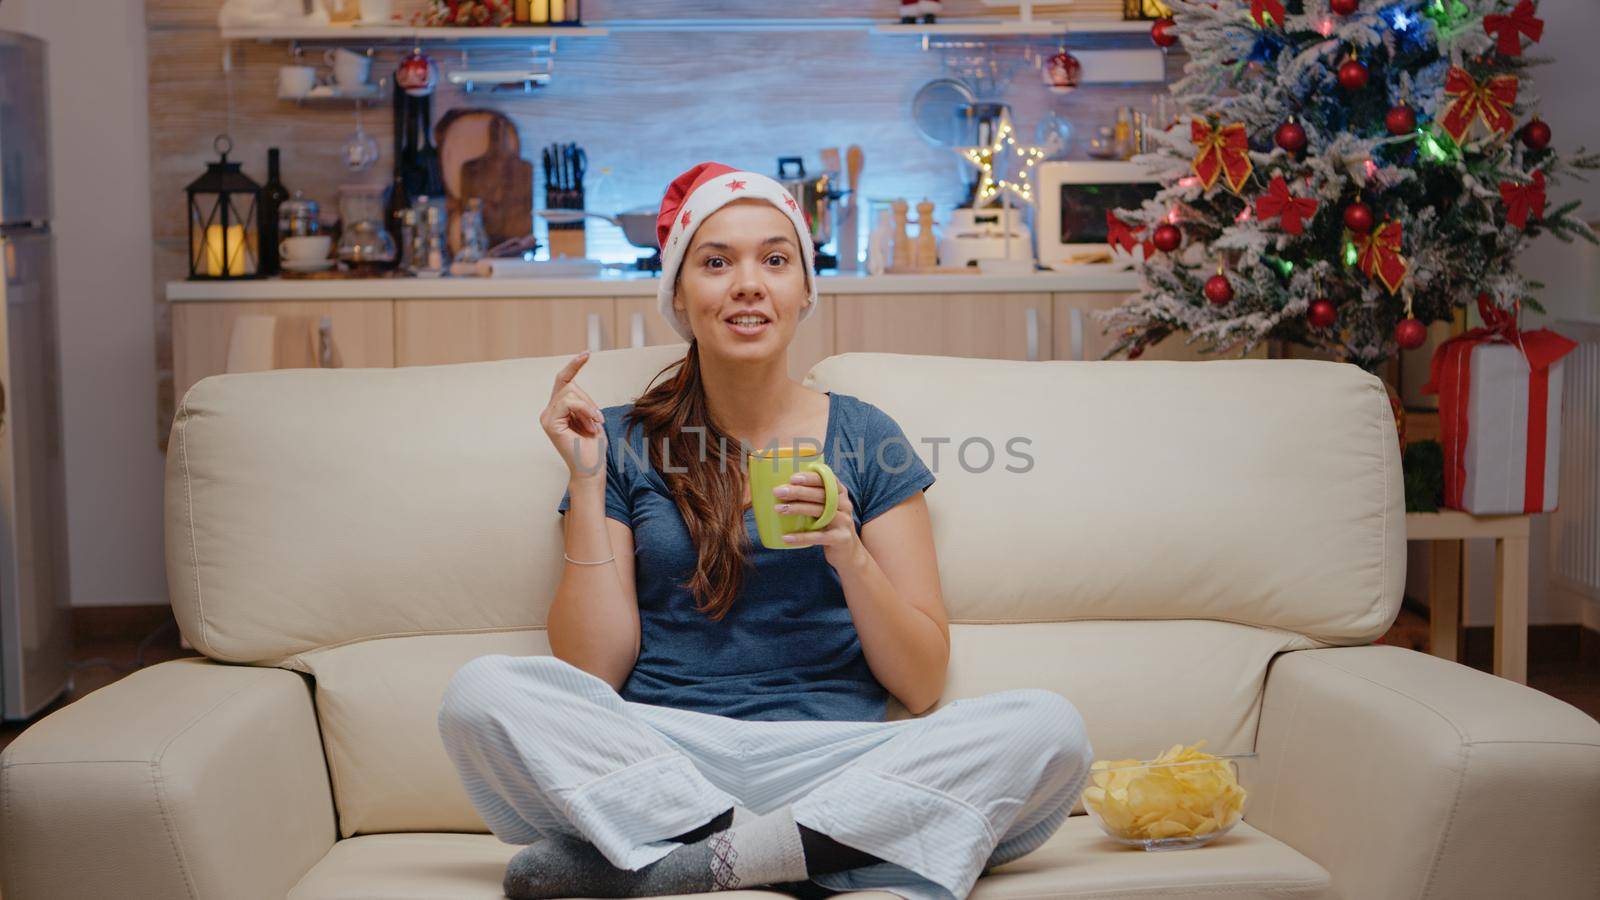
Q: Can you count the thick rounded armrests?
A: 2